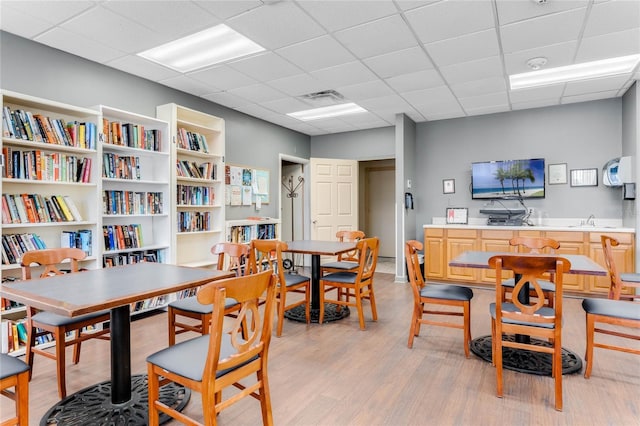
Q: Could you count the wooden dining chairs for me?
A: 12